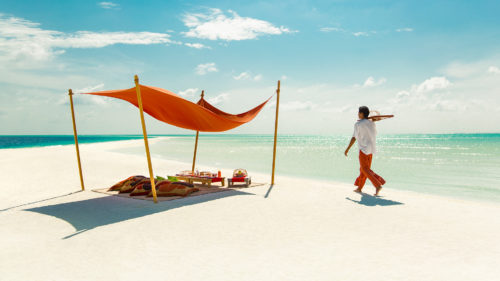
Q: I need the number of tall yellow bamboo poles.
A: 4